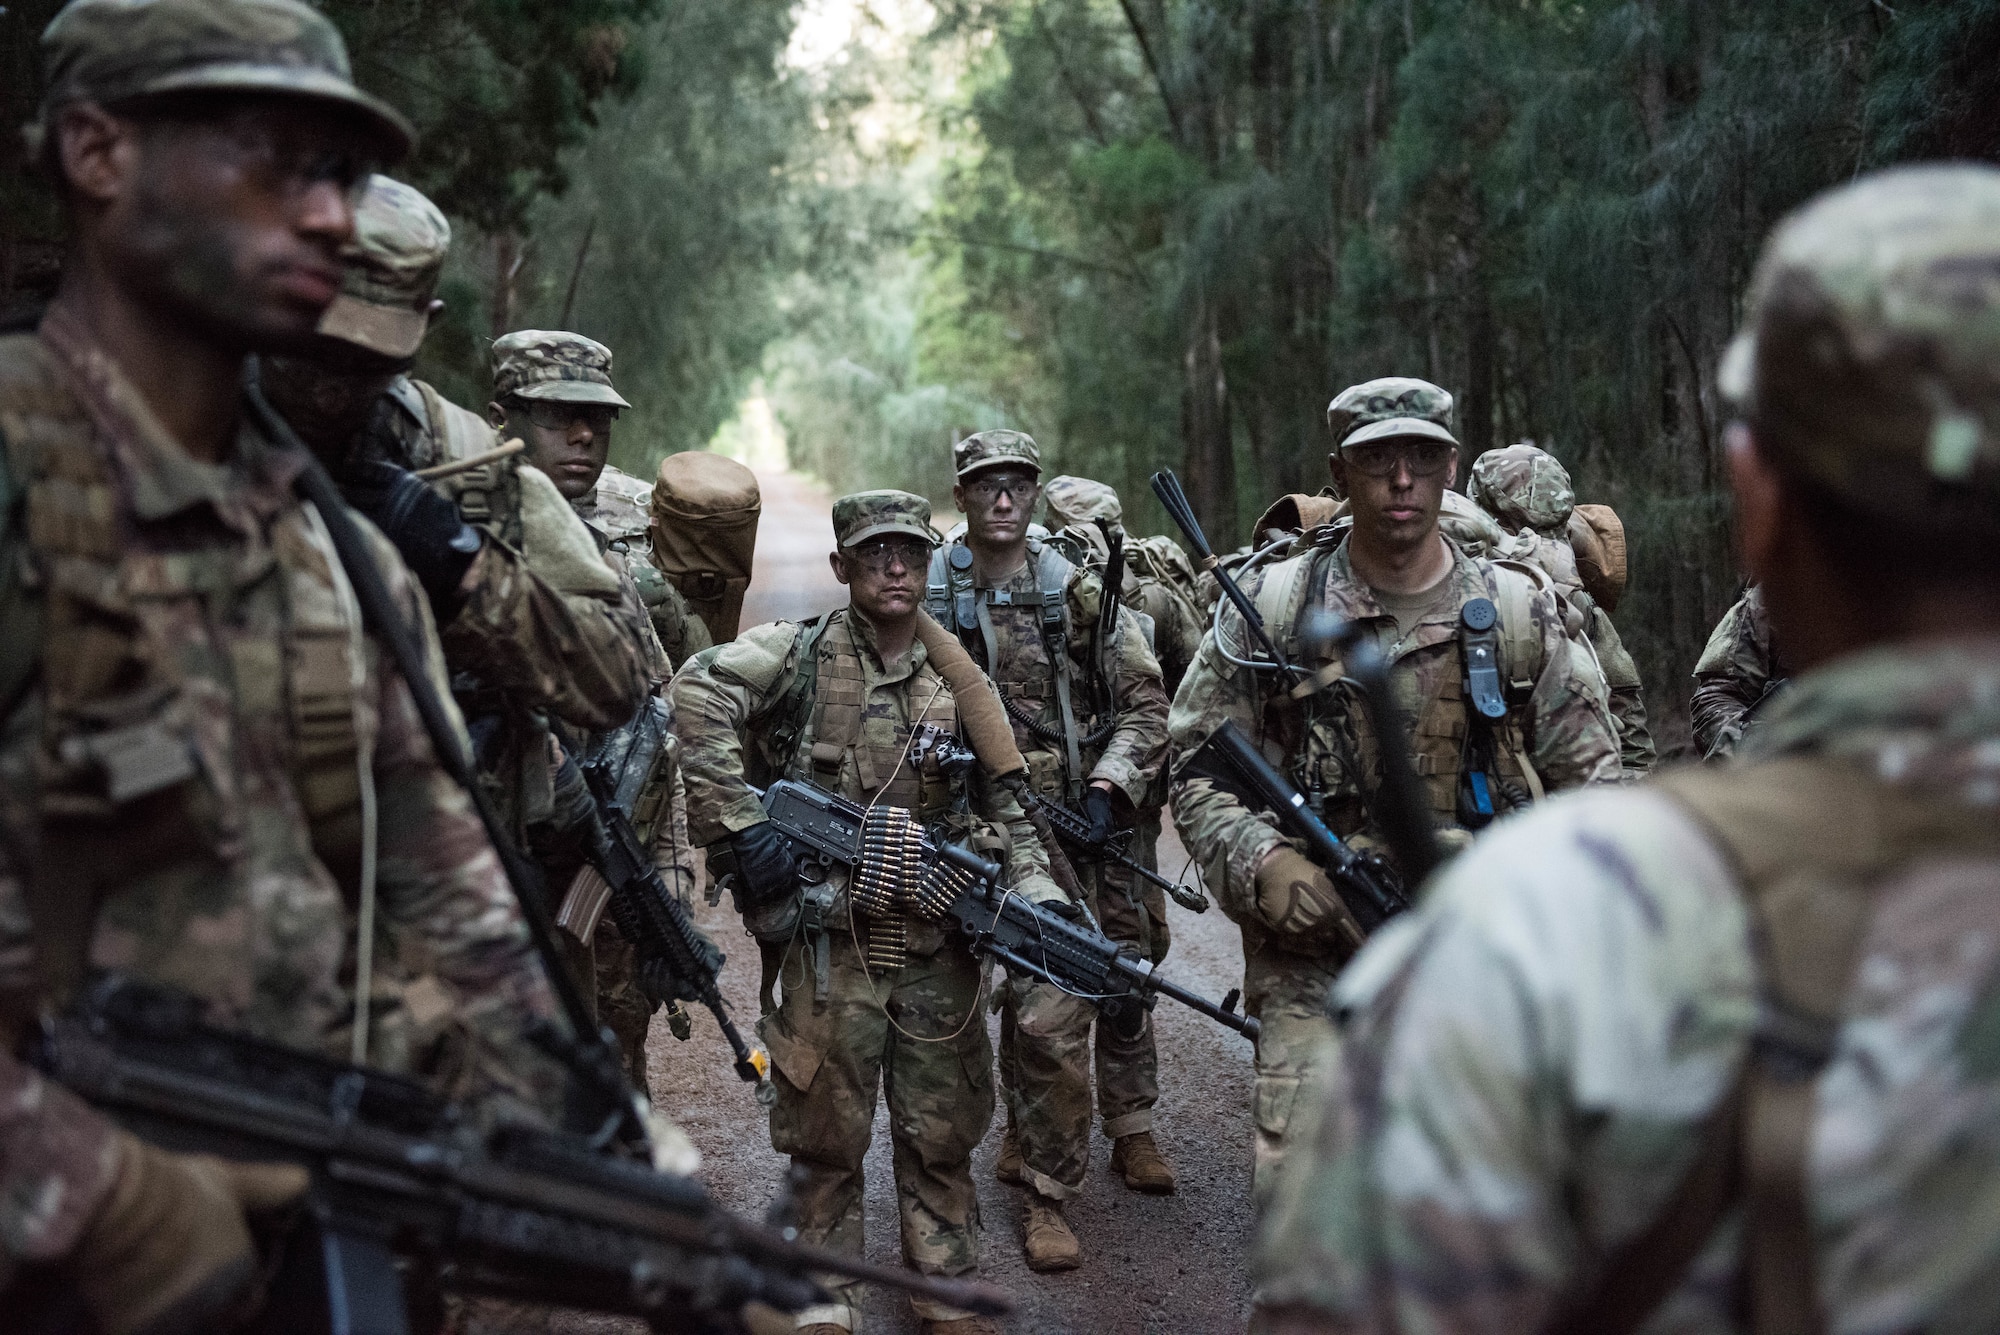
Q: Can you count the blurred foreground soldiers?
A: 2